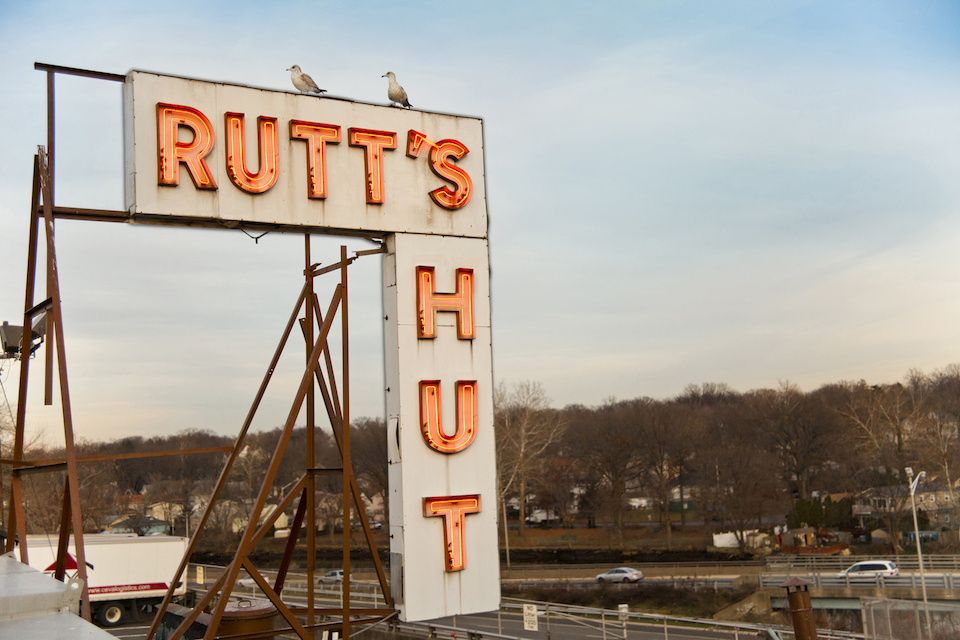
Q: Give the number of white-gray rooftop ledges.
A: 1